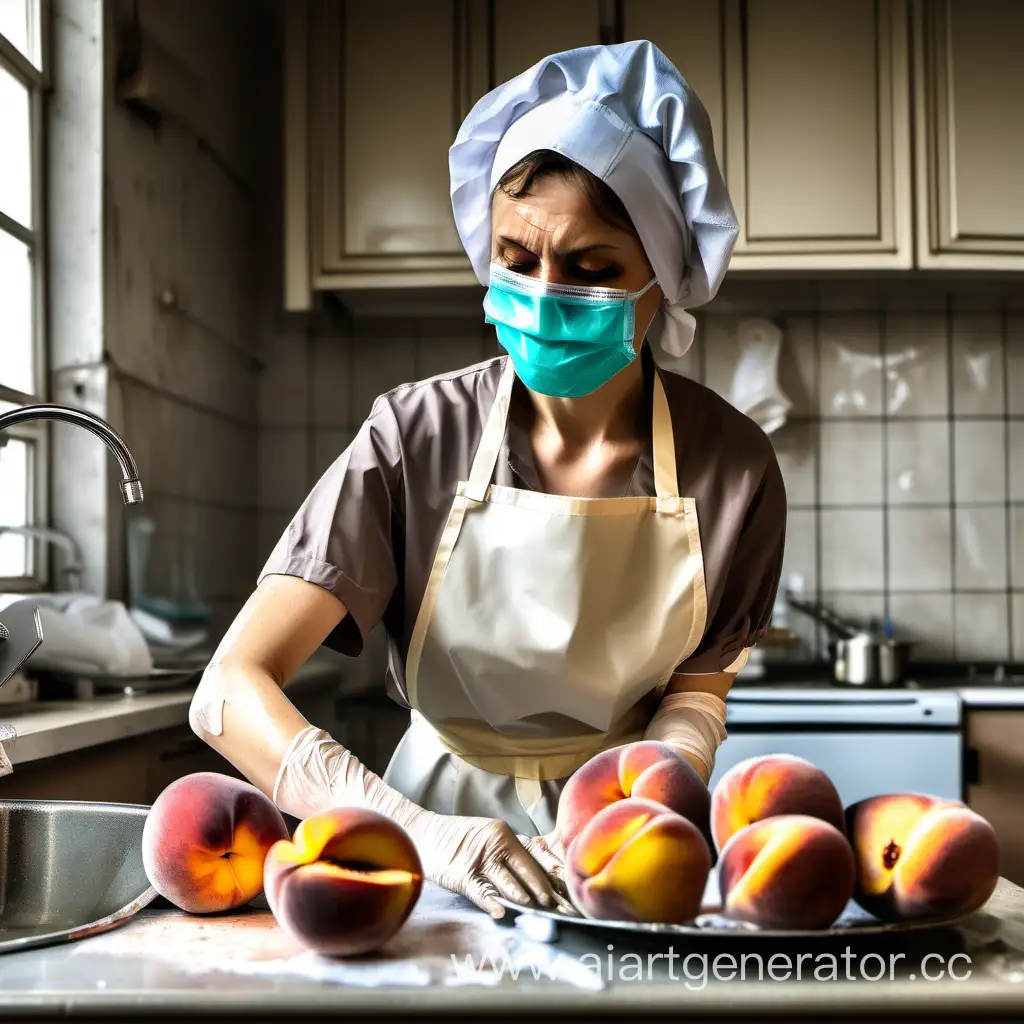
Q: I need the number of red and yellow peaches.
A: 7